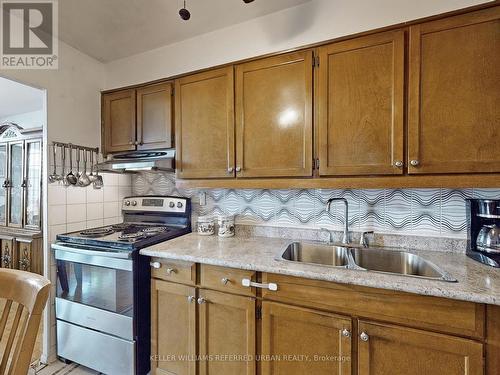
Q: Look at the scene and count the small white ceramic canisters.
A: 2